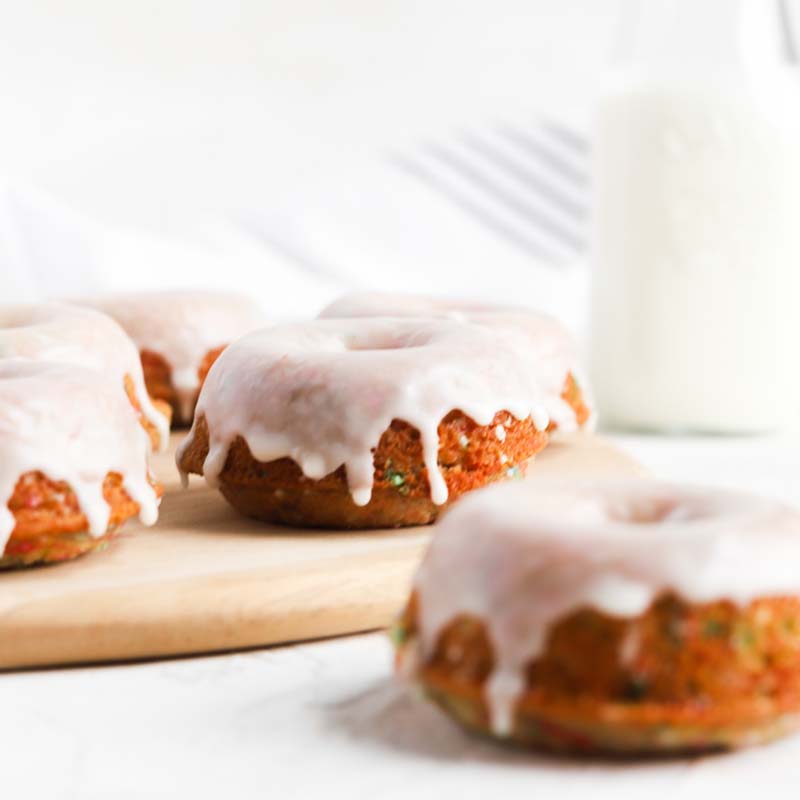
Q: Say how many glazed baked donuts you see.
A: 6